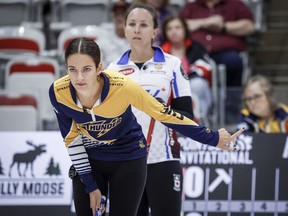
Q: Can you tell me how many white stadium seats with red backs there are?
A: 4